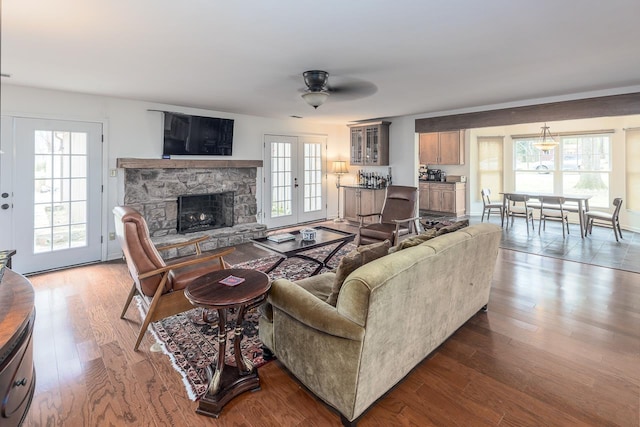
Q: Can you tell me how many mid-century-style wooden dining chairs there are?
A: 4